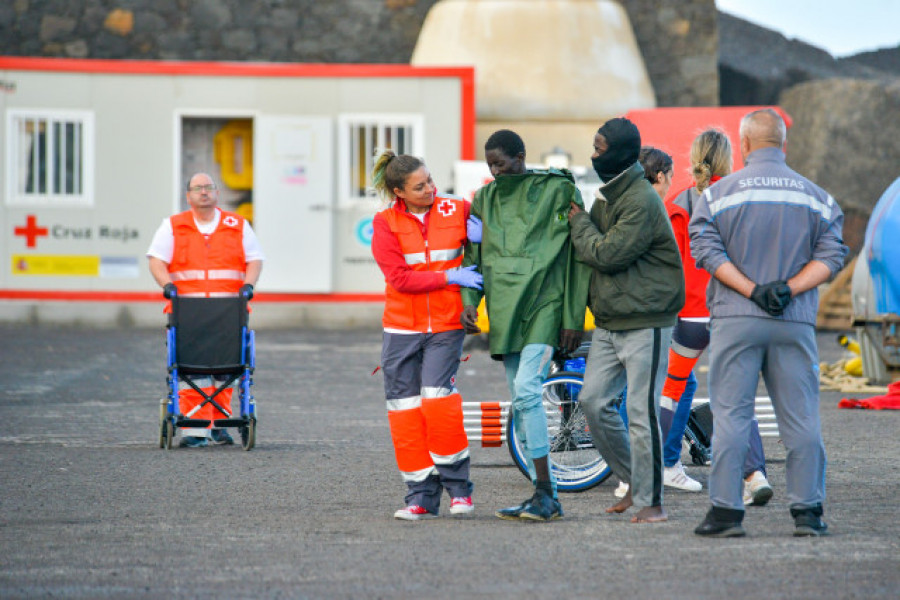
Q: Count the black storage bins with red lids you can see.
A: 0